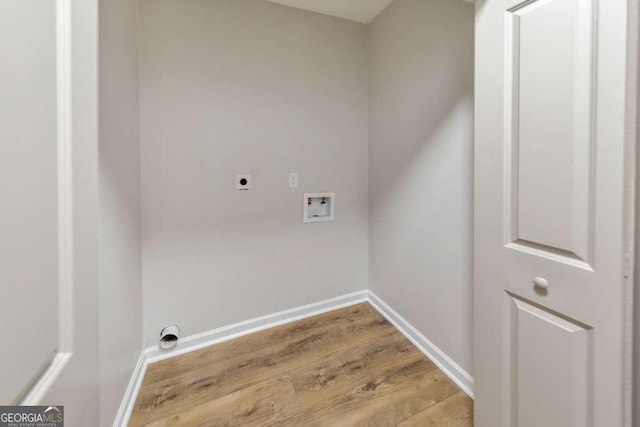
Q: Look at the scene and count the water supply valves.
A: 2